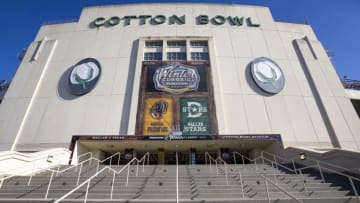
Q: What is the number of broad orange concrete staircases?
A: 0